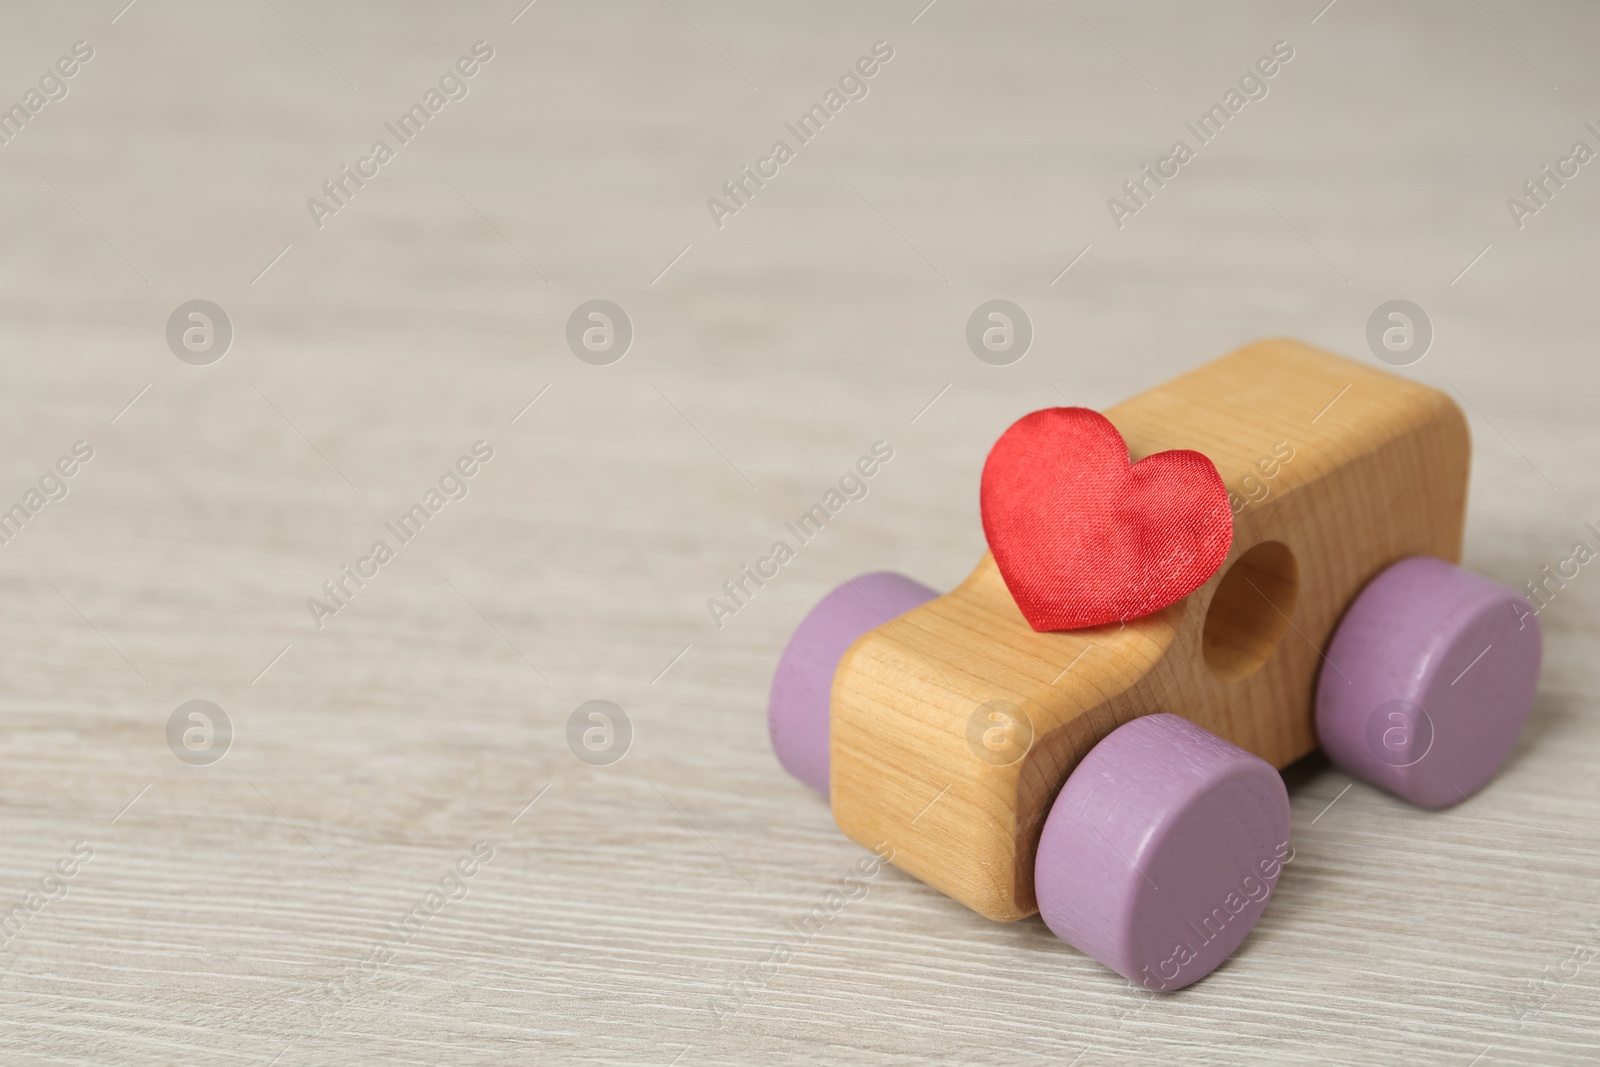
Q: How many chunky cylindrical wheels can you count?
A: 3